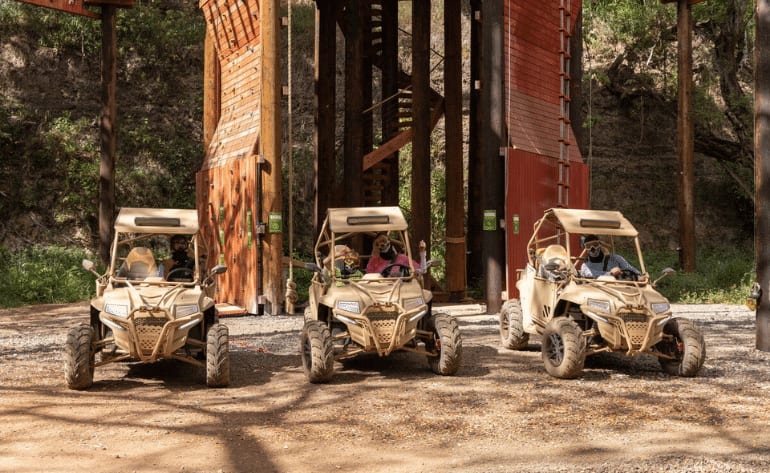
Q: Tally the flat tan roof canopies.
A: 3